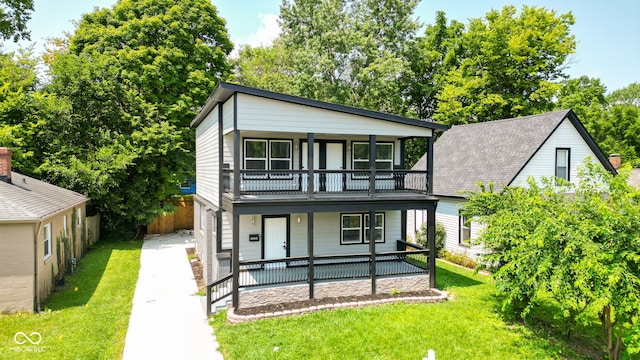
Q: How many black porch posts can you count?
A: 8